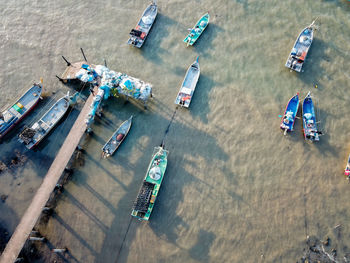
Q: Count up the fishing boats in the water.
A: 11